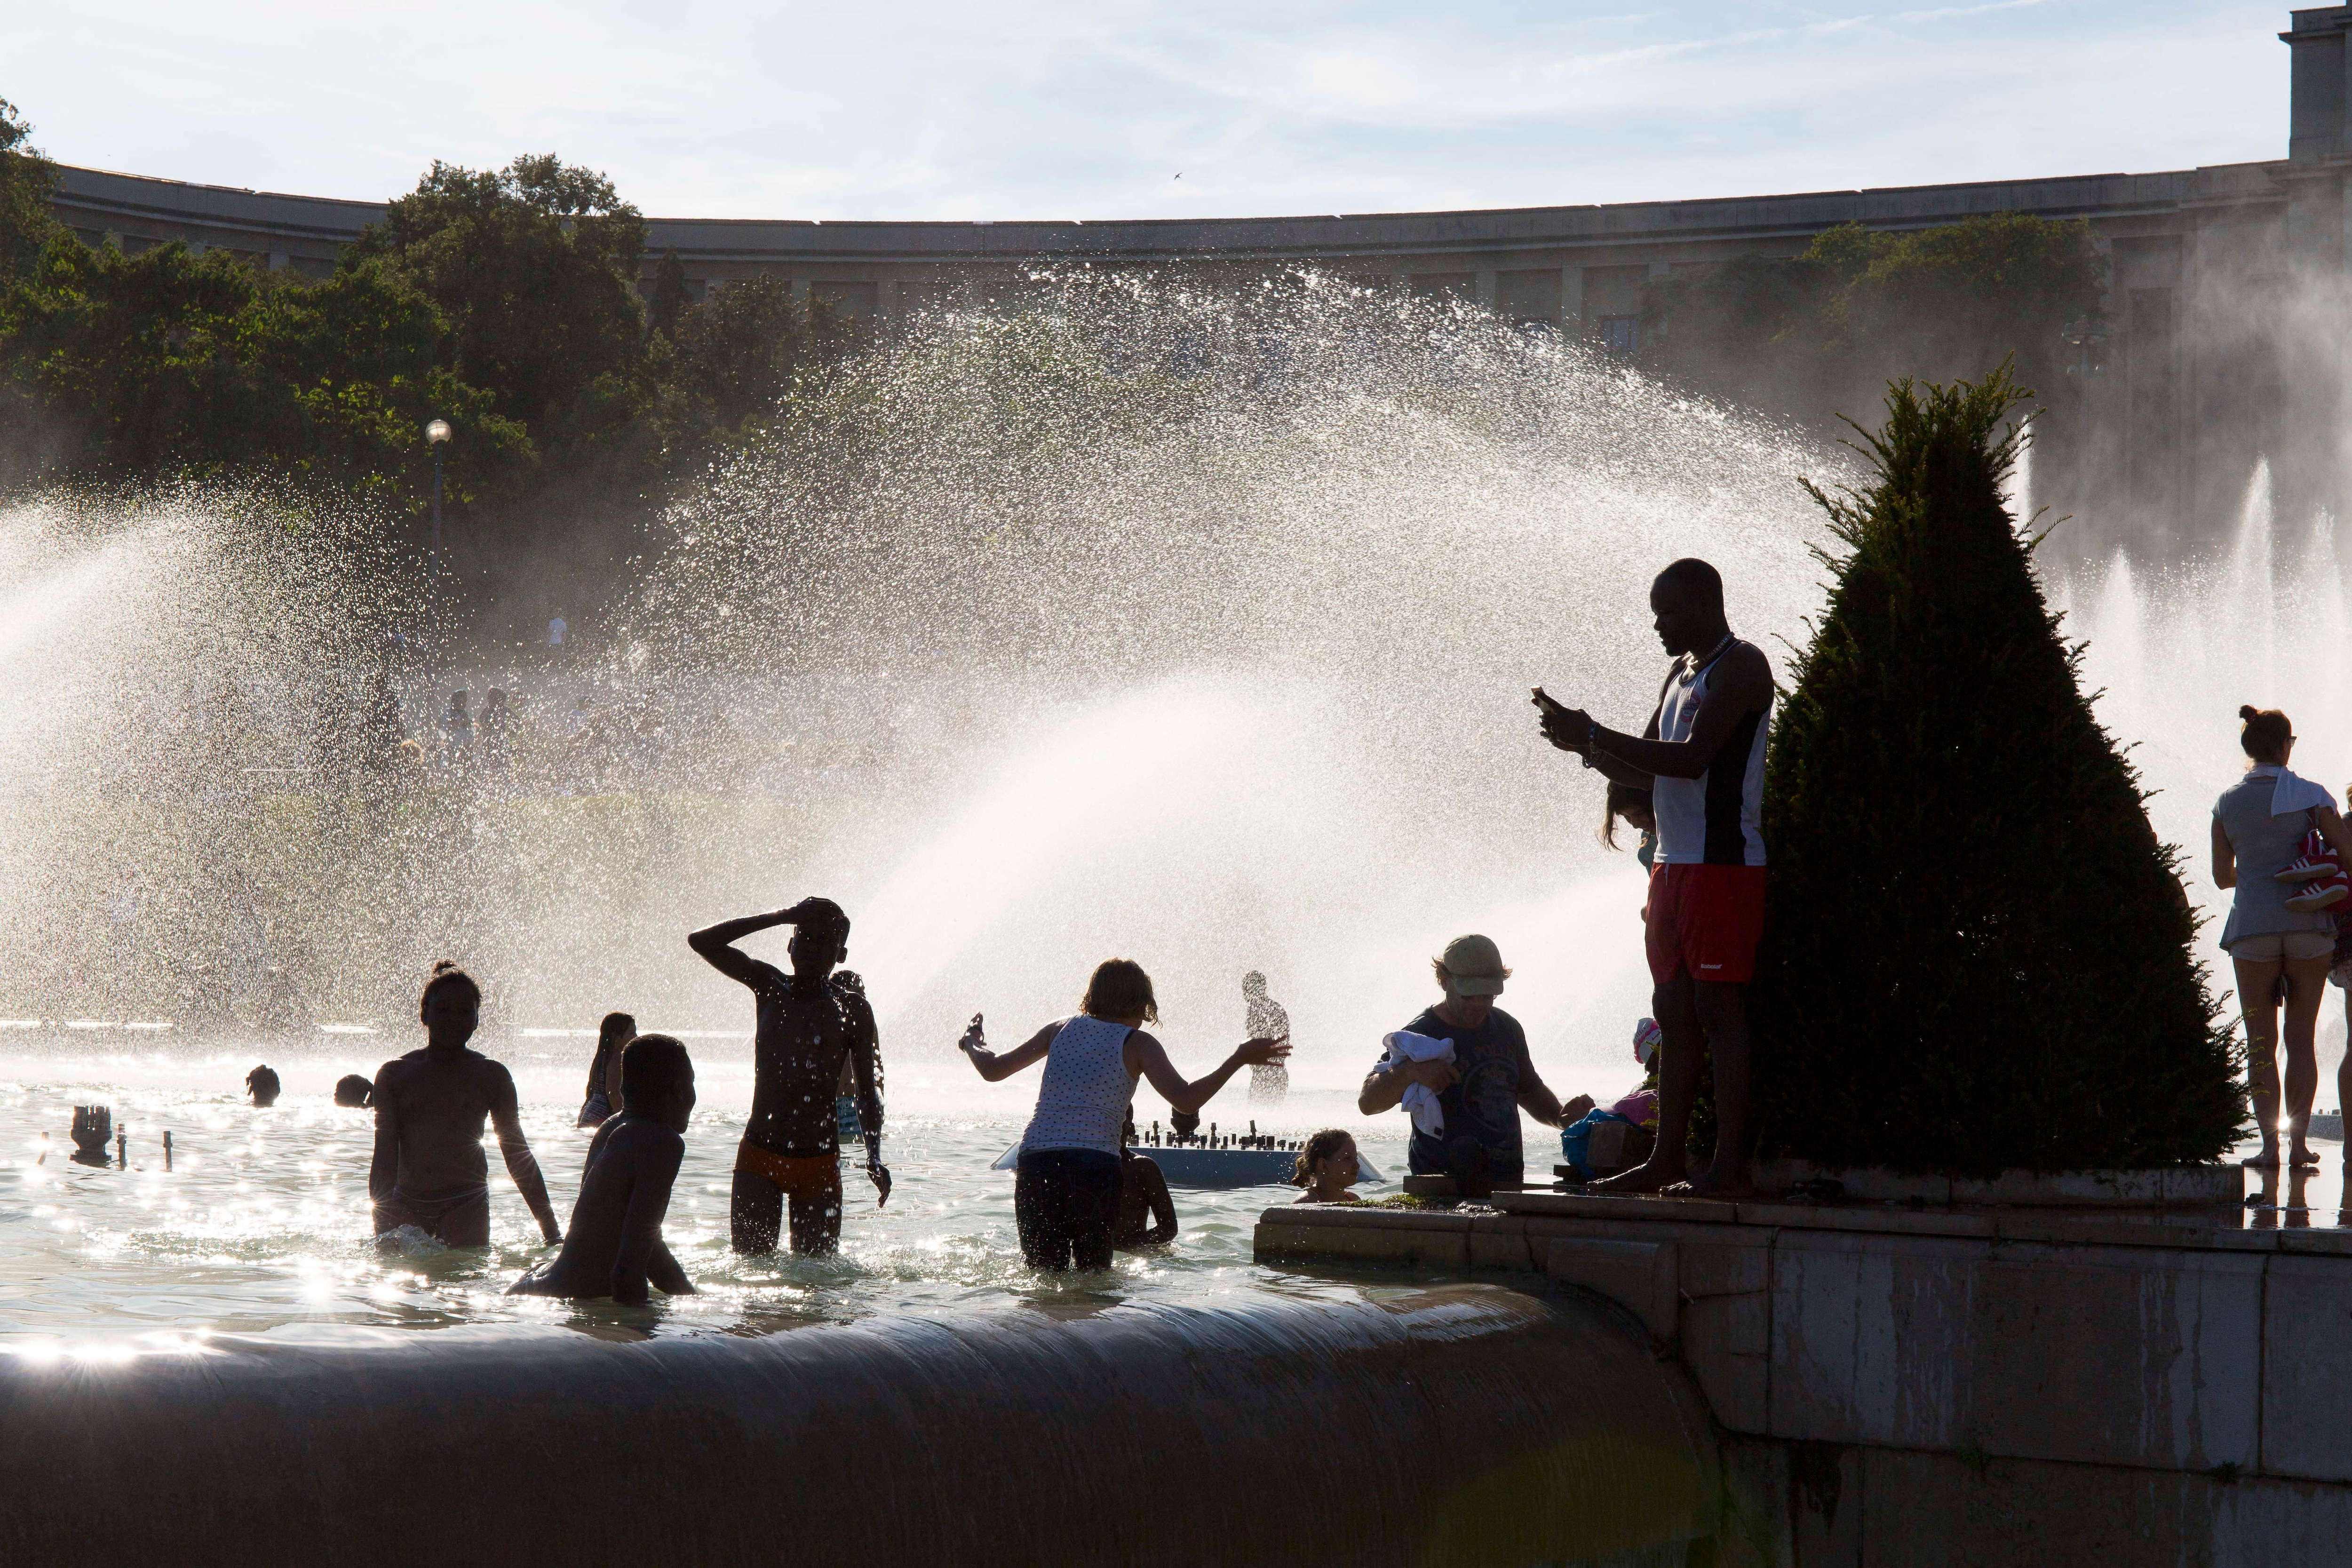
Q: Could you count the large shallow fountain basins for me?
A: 1